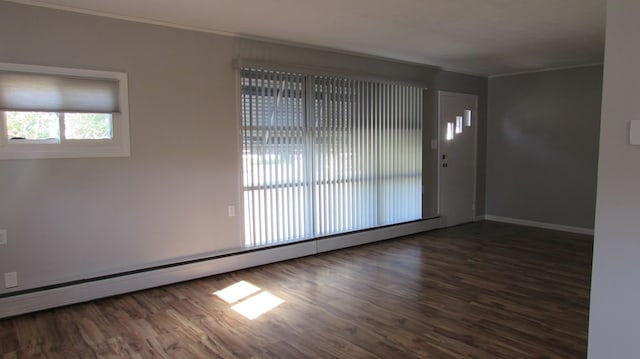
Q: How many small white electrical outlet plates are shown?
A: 3